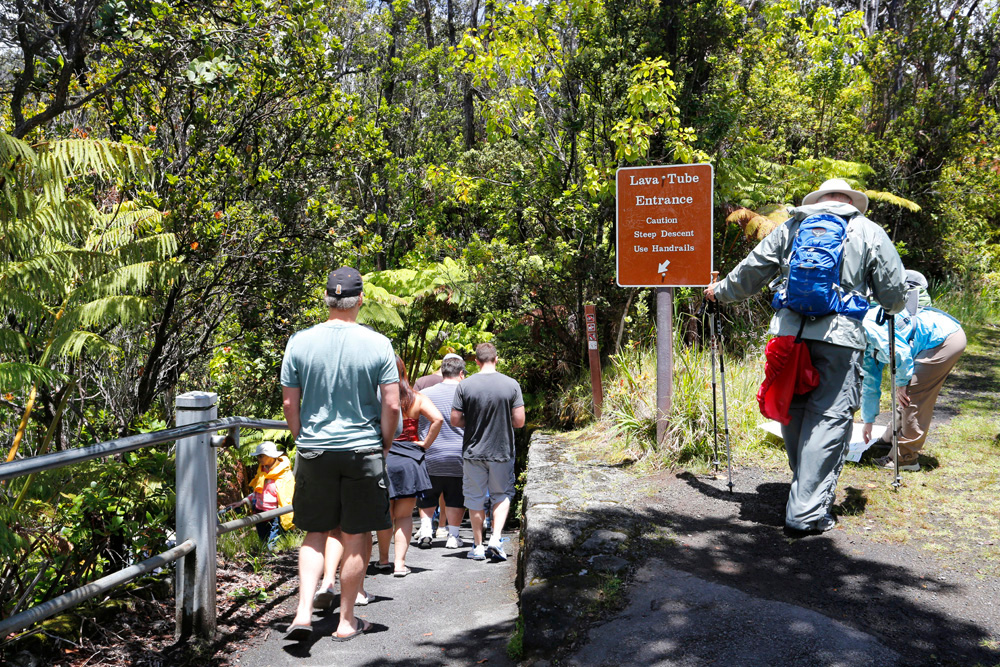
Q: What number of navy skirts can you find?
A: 1